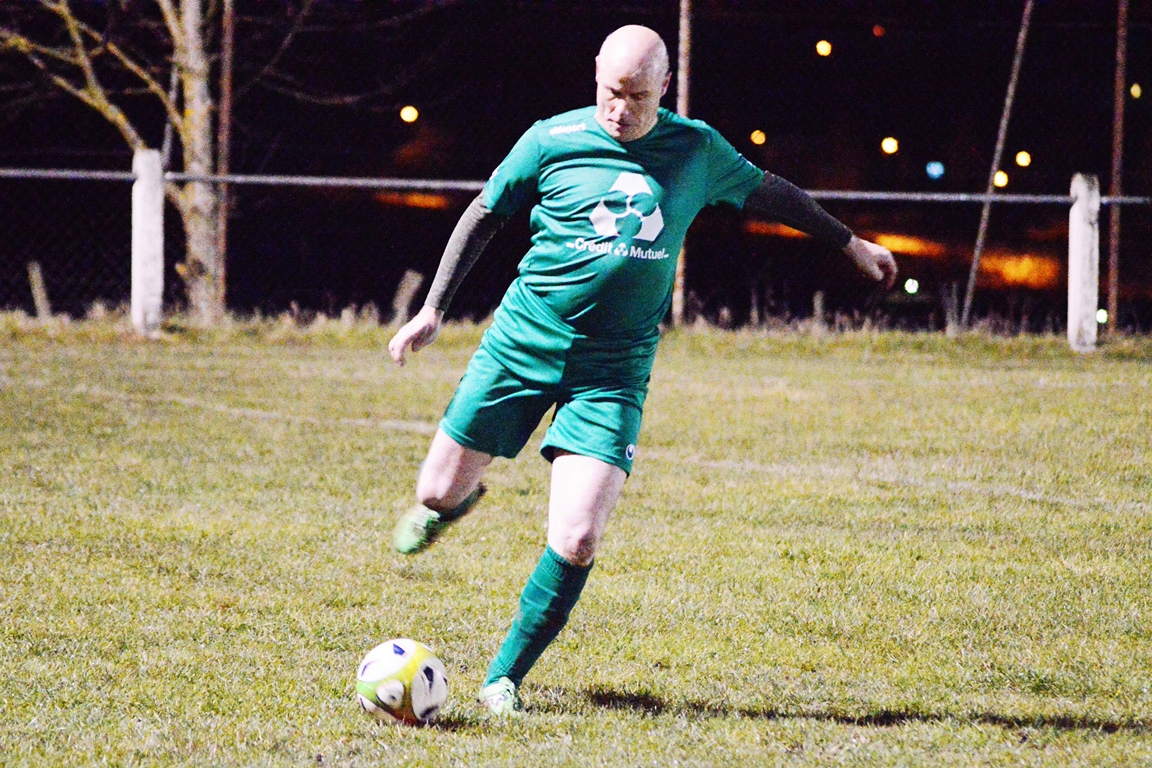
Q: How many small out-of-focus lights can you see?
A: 11